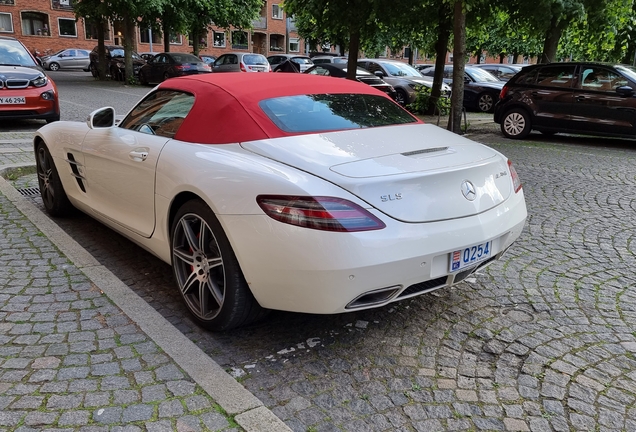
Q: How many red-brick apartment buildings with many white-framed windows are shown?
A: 1